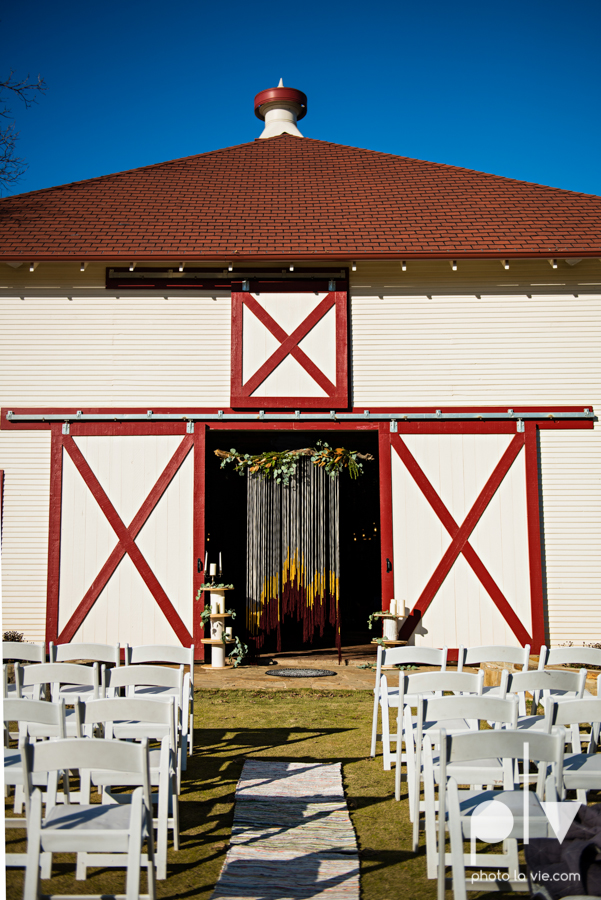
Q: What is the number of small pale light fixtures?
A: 11